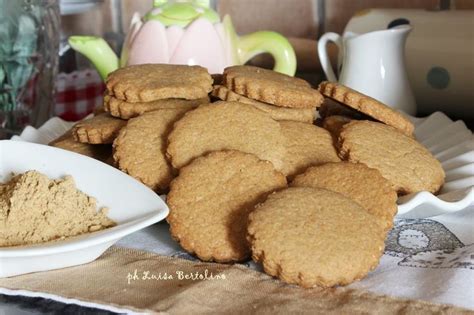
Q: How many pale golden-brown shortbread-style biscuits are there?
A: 15